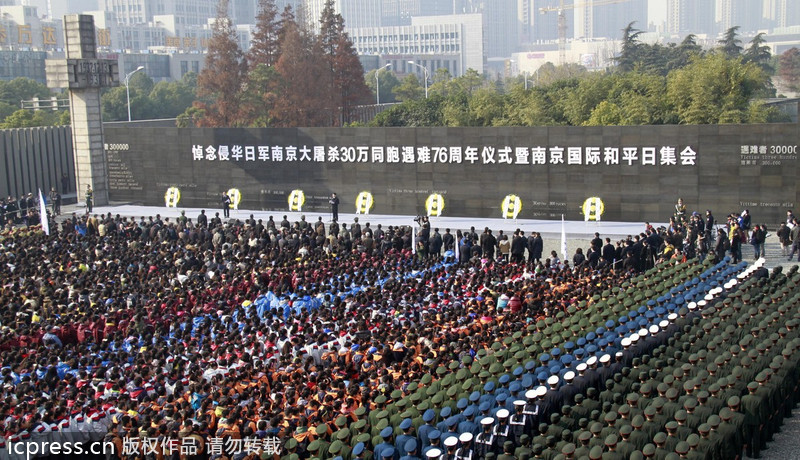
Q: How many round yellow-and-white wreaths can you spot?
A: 7